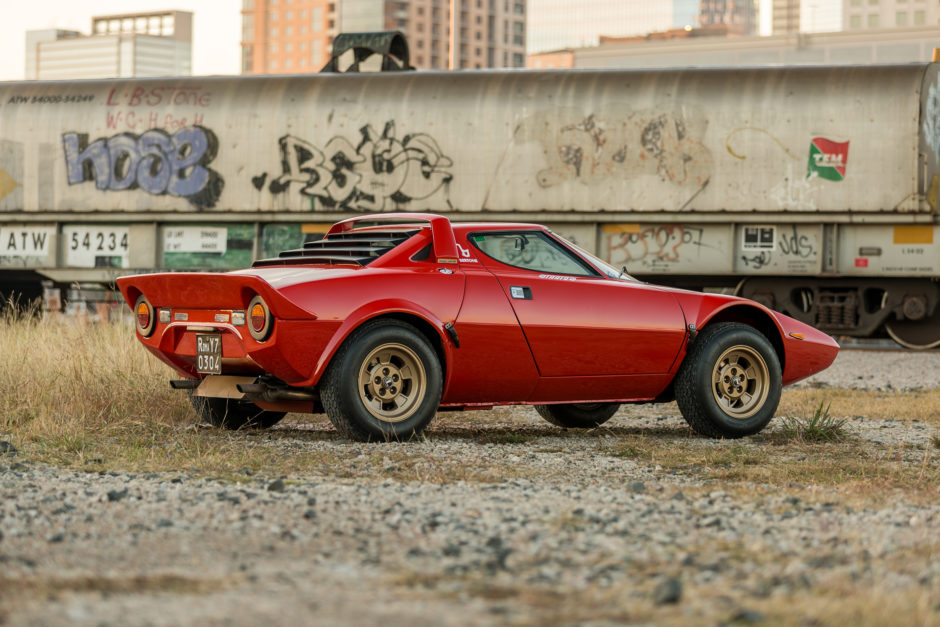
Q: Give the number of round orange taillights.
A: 2